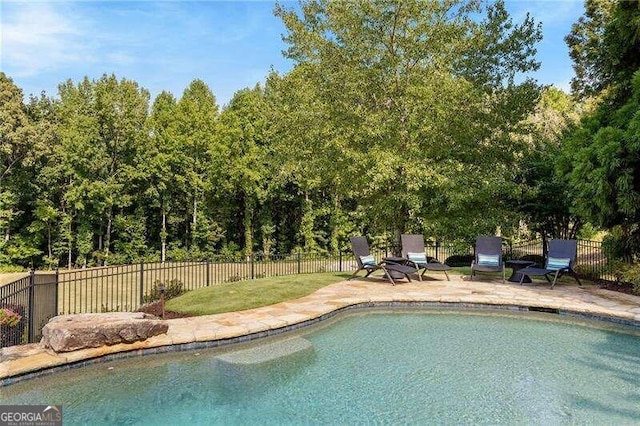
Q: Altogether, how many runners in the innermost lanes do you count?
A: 0